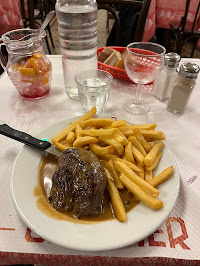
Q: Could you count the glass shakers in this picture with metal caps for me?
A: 2